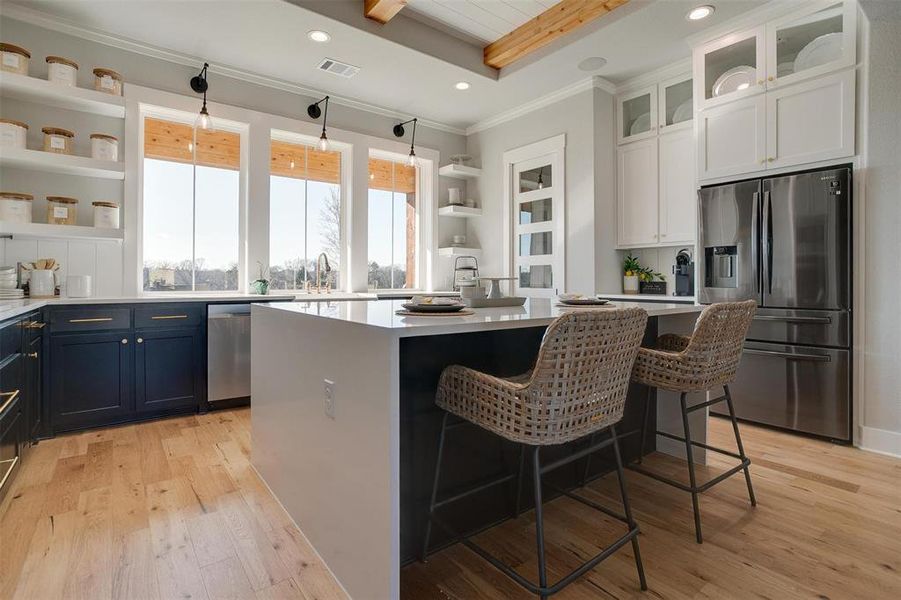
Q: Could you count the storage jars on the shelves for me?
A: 9